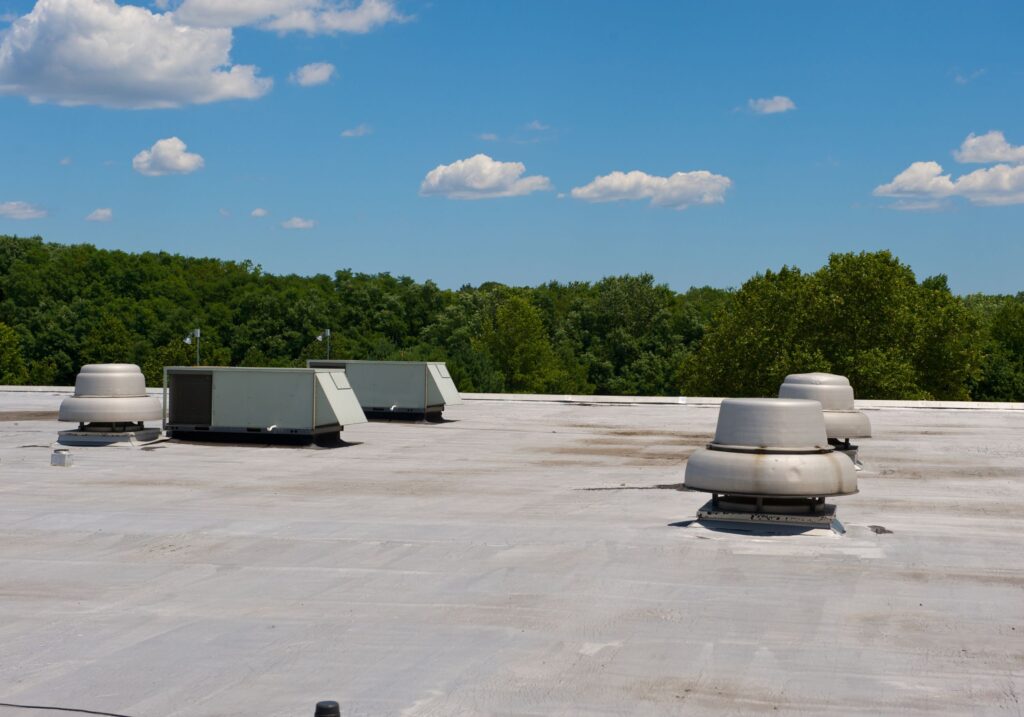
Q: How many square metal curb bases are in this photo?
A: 3